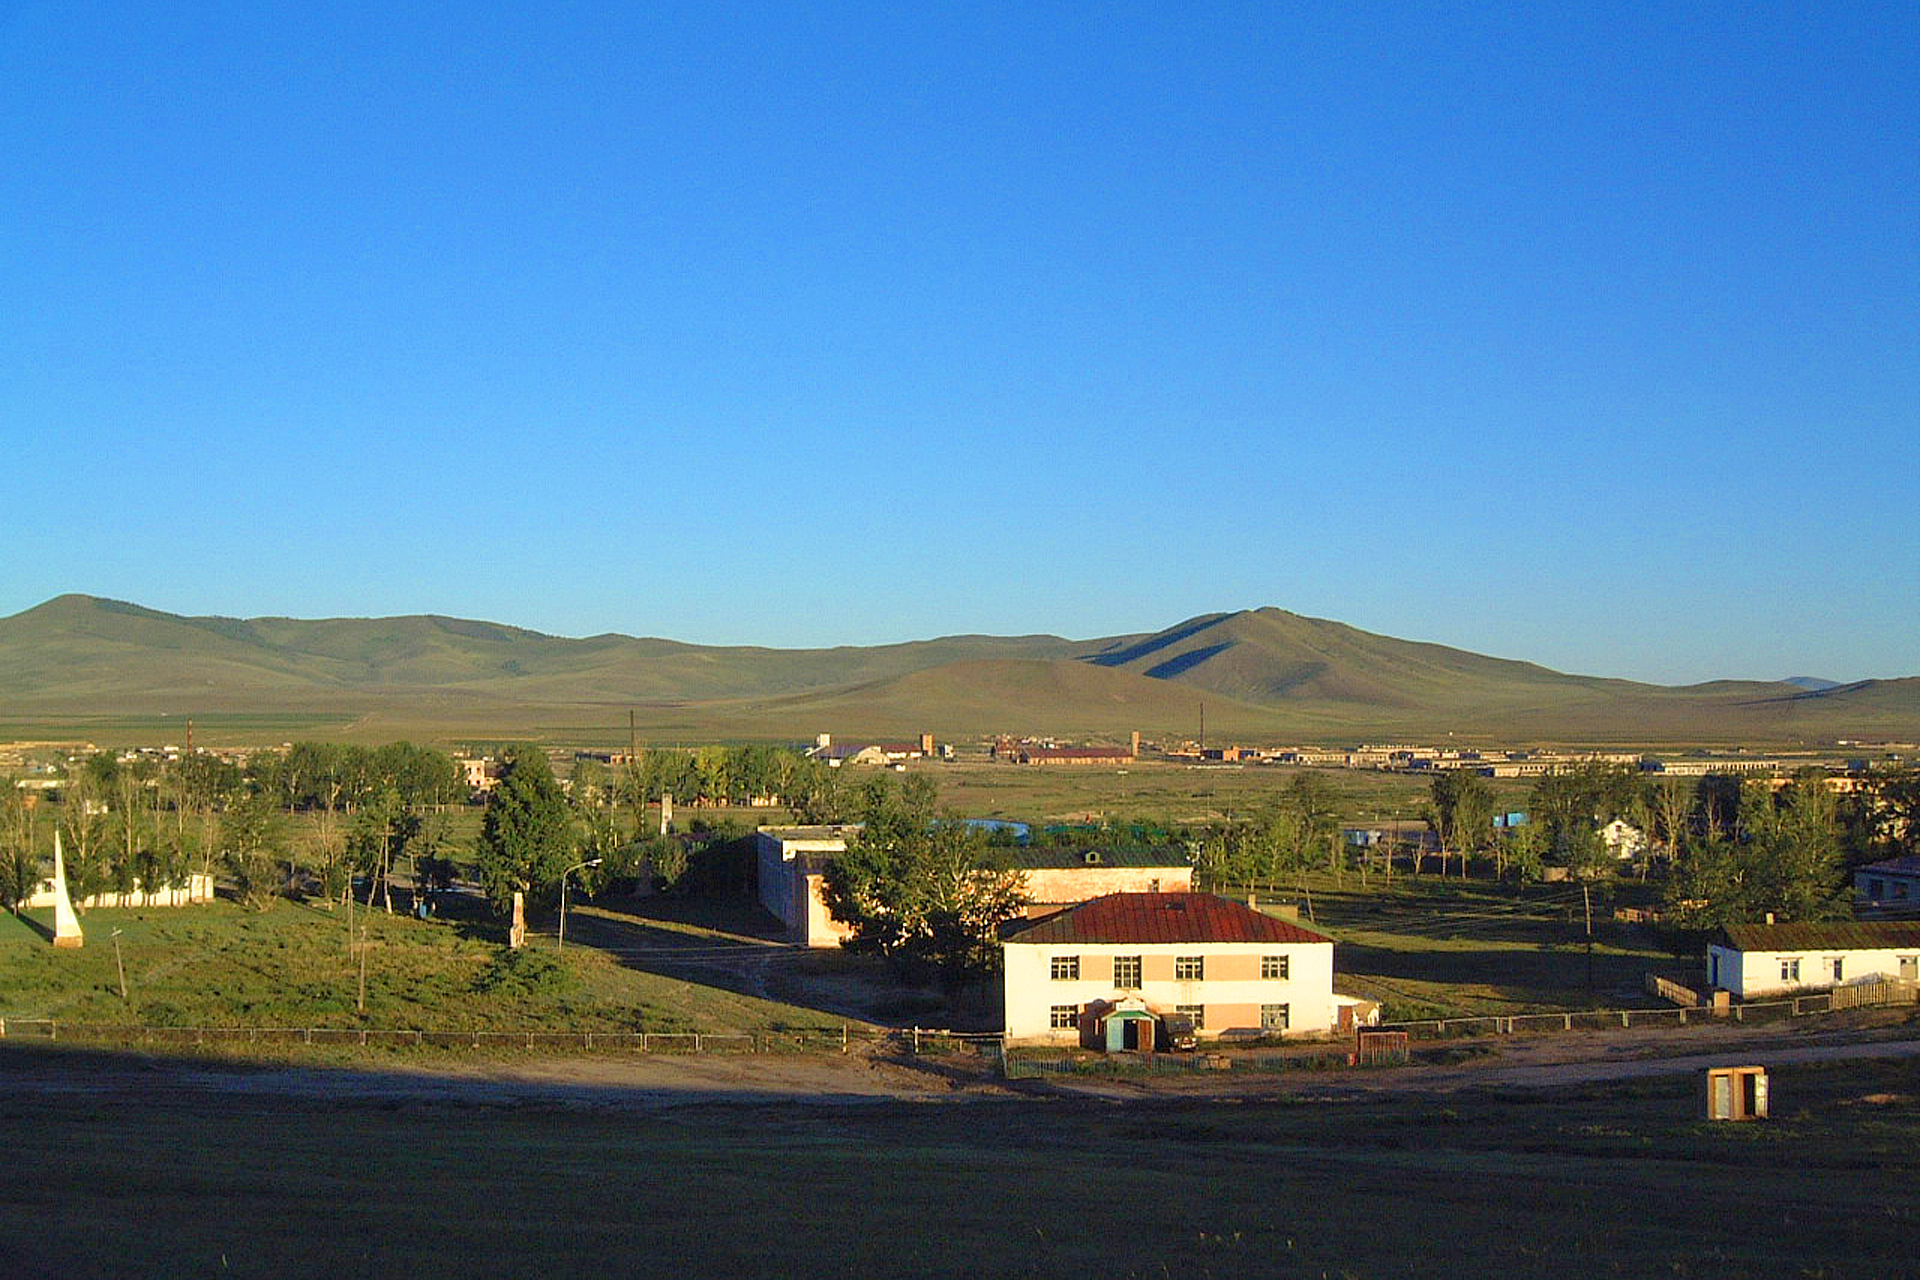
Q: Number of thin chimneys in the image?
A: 3